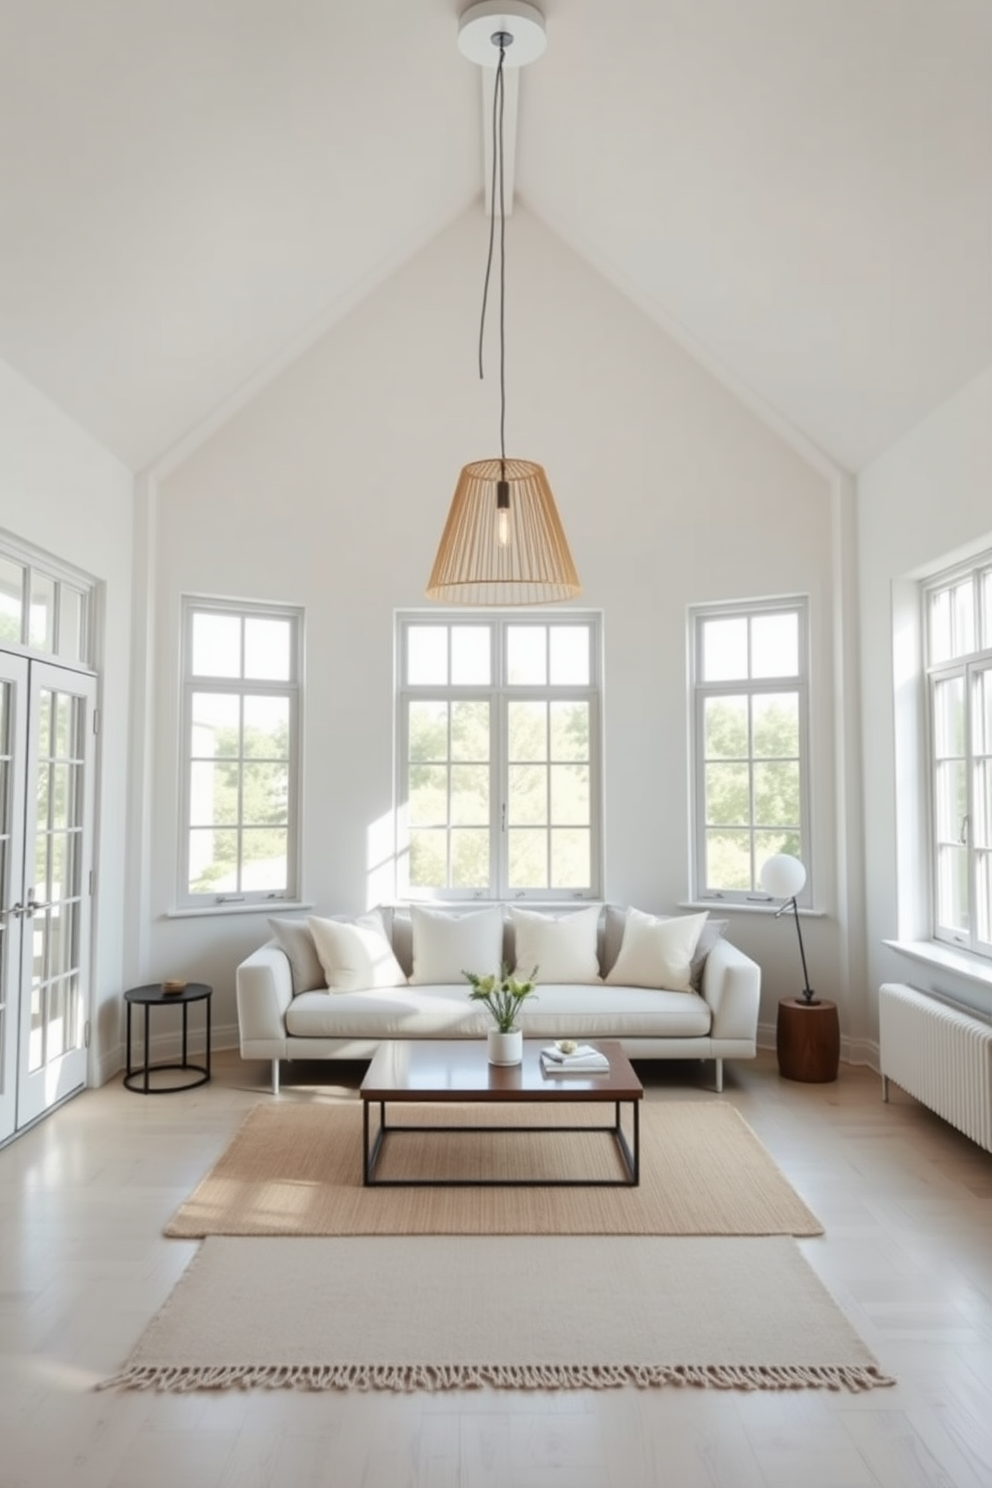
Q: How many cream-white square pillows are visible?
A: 4